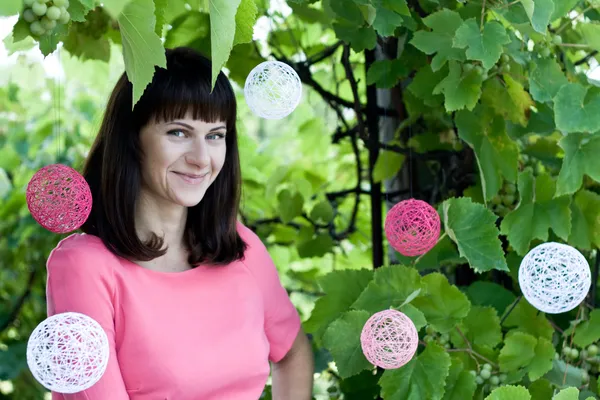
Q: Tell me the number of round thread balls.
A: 6